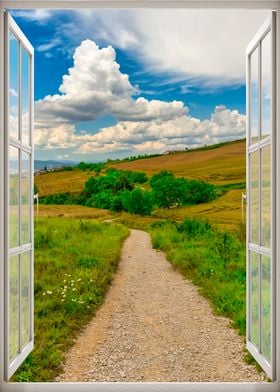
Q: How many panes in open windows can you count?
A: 12